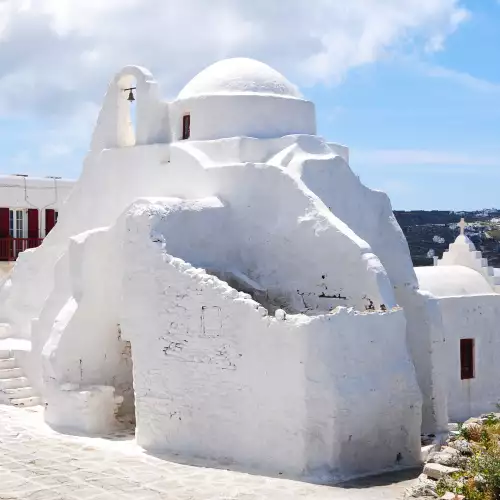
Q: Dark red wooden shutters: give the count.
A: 3